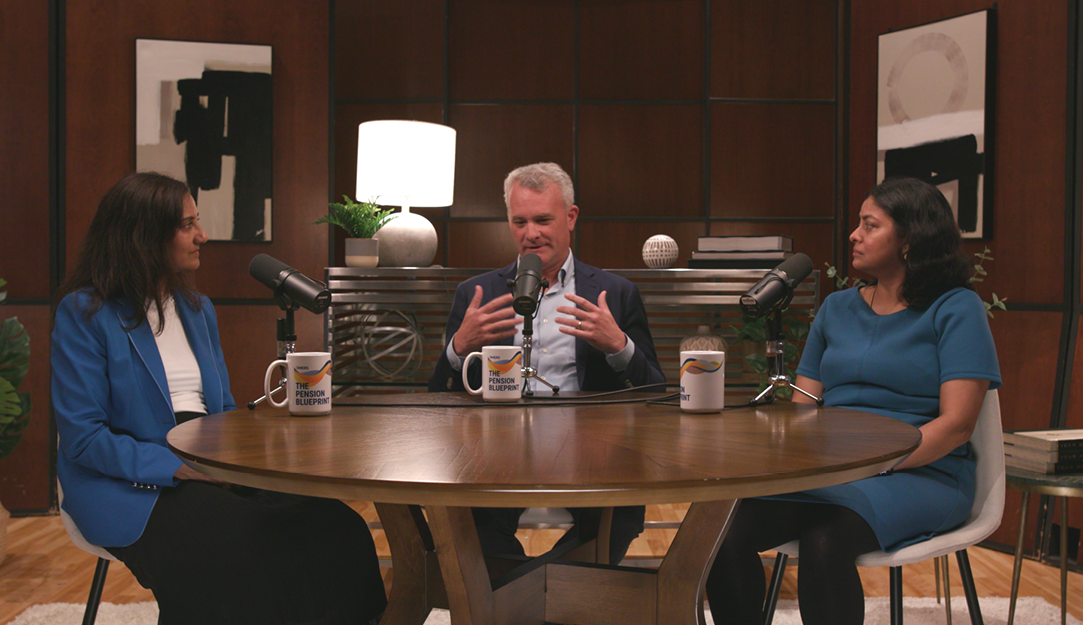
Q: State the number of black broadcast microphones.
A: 3